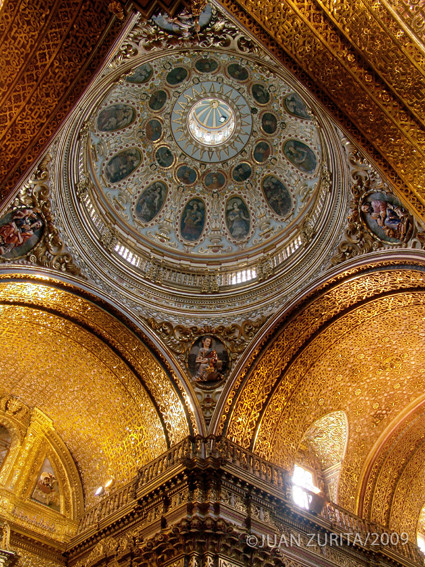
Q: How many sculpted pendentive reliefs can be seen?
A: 4